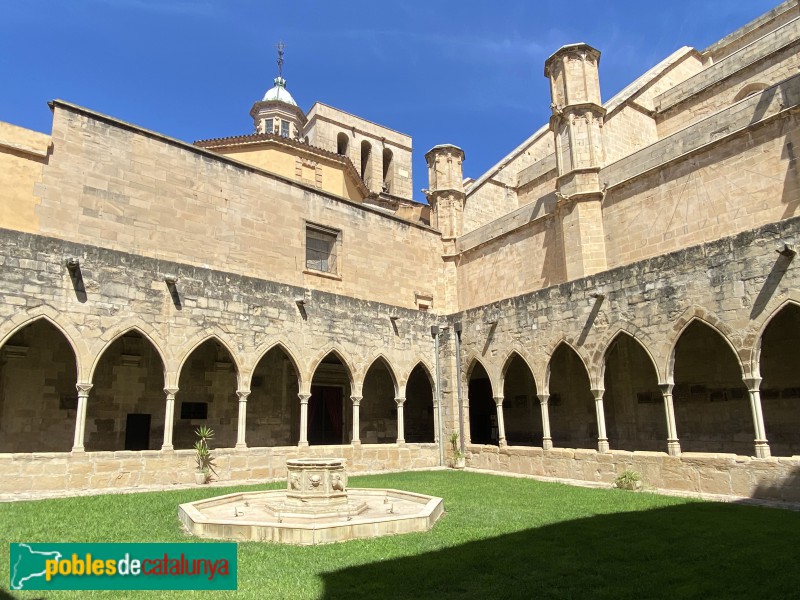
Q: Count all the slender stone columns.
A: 11